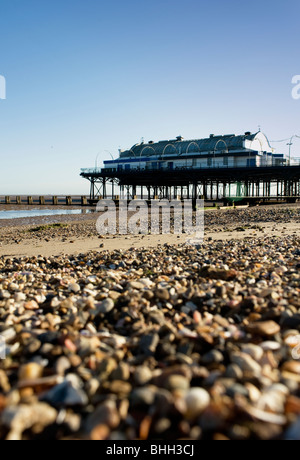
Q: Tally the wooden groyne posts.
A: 13